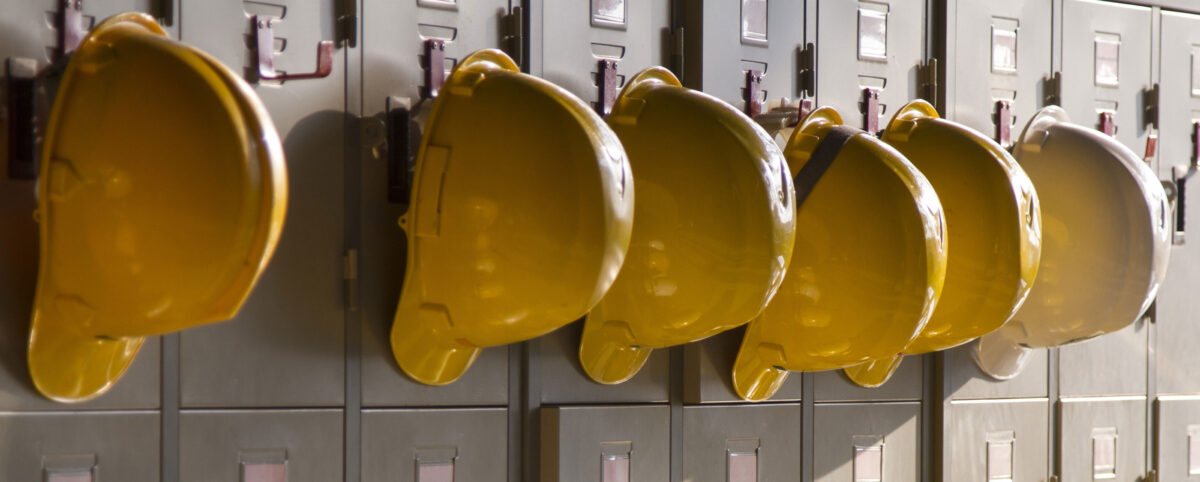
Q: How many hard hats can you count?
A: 6